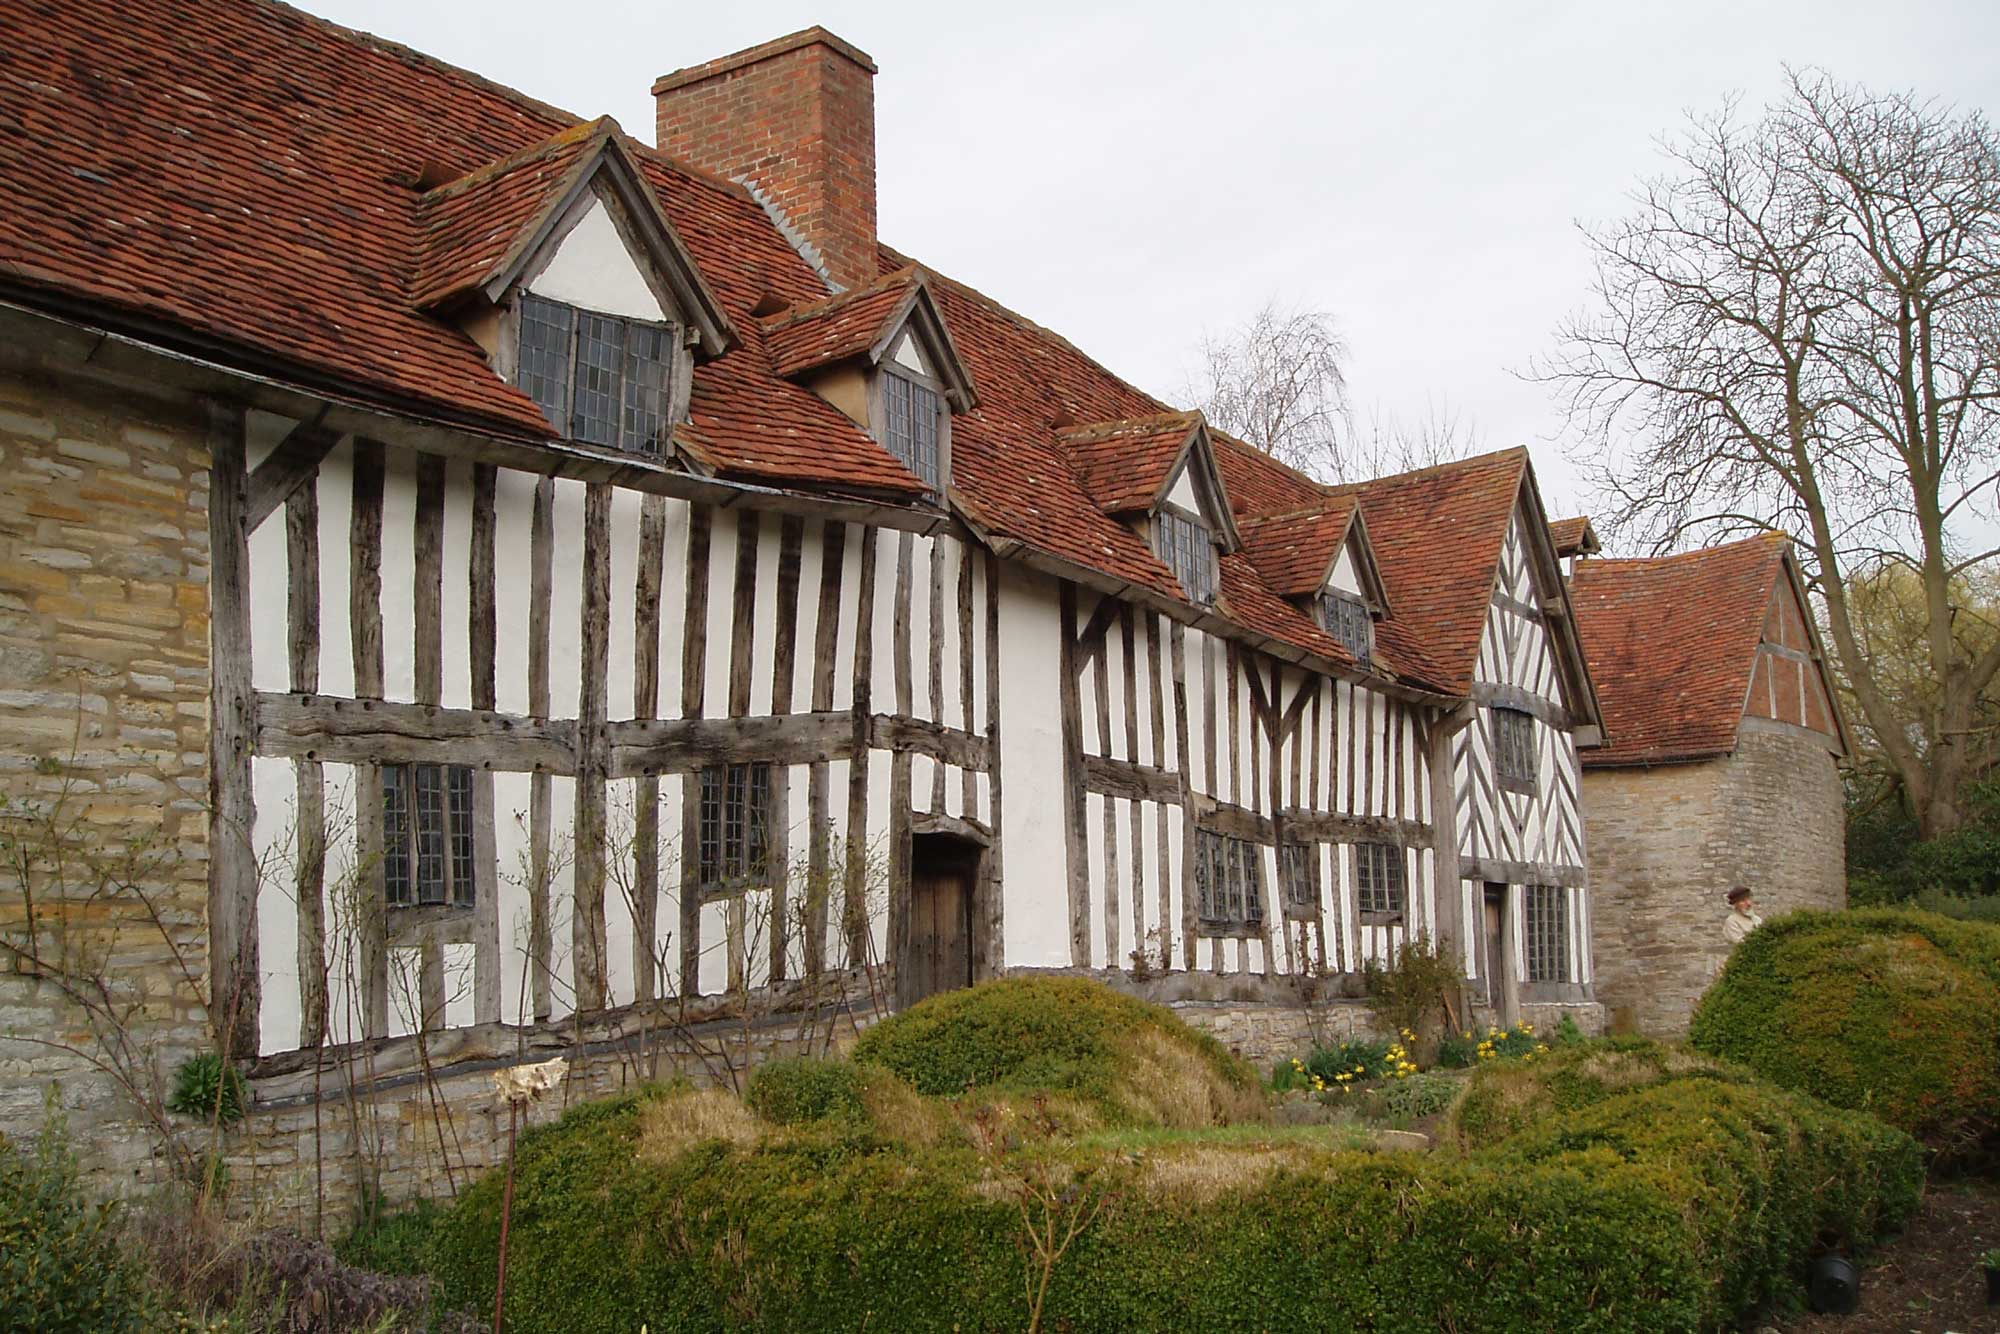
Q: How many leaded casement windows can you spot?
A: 11